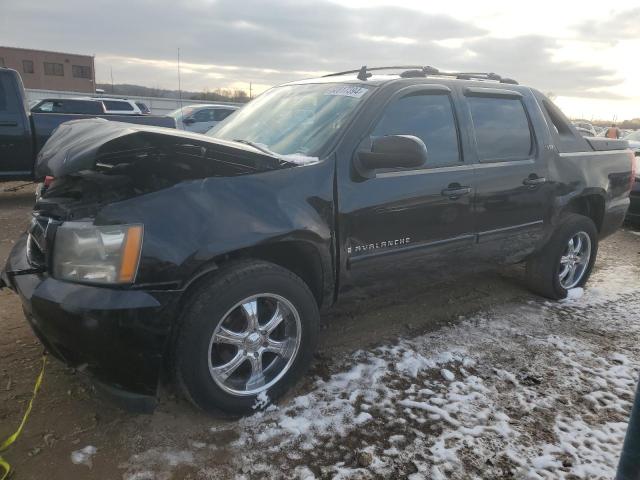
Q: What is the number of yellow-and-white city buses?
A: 0